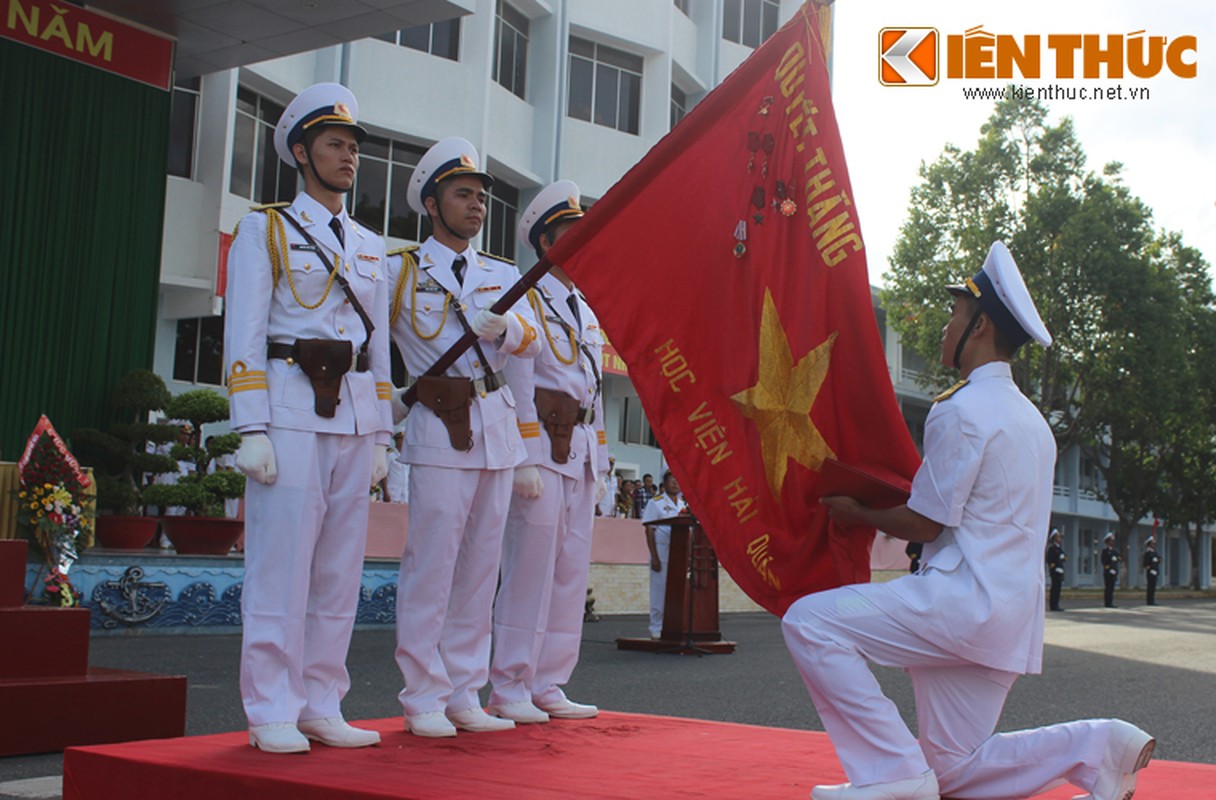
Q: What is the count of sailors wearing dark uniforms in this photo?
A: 3